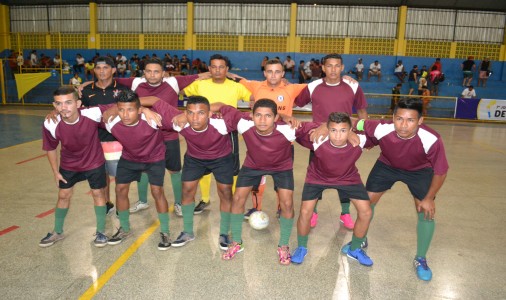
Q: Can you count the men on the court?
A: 11